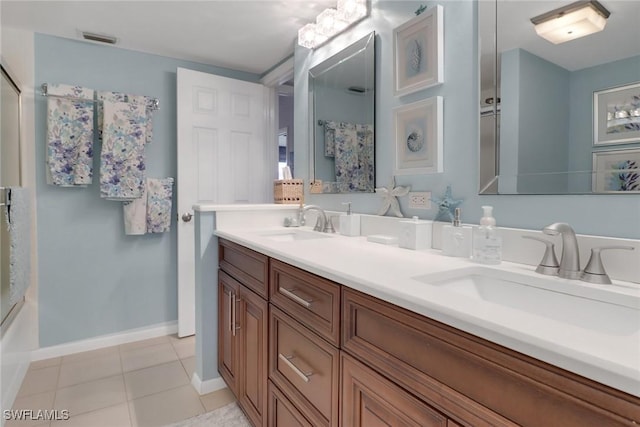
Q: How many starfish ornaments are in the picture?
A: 2